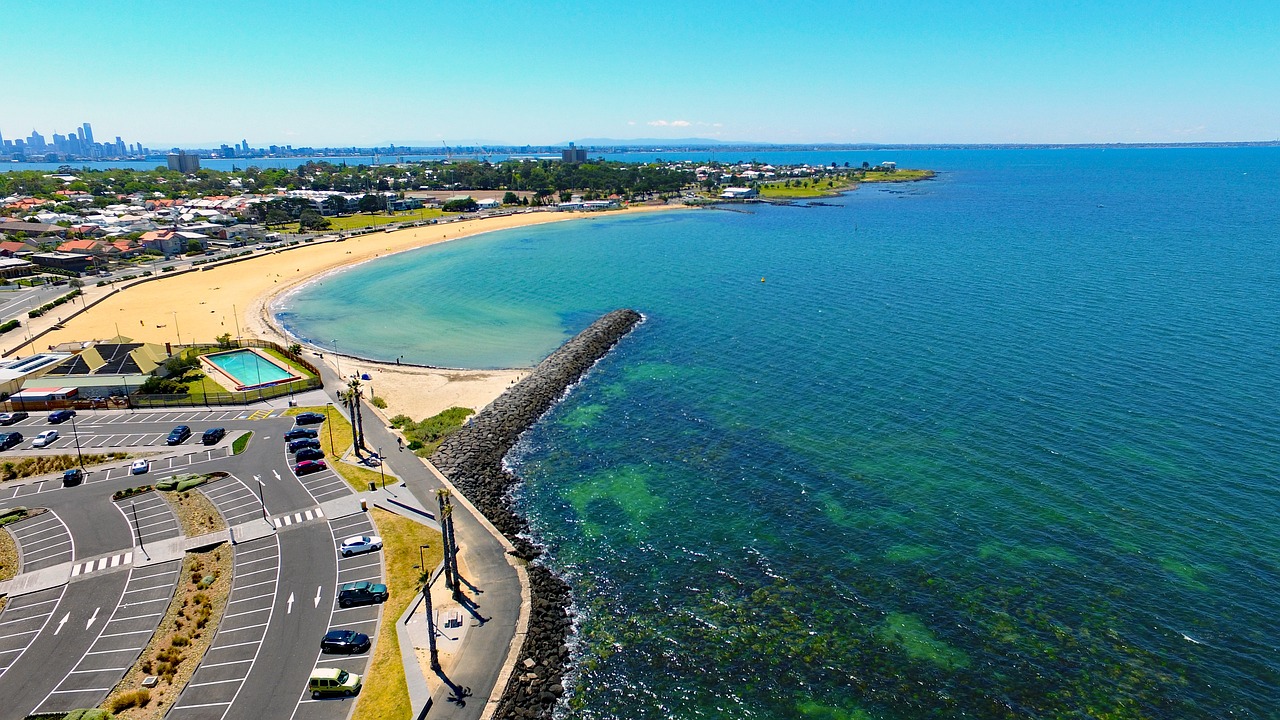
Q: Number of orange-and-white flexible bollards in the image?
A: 0